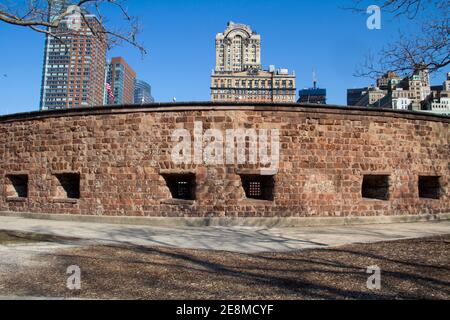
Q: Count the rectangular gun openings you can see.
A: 6